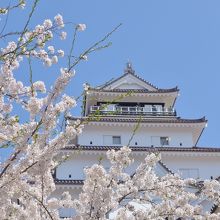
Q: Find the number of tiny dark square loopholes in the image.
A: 5